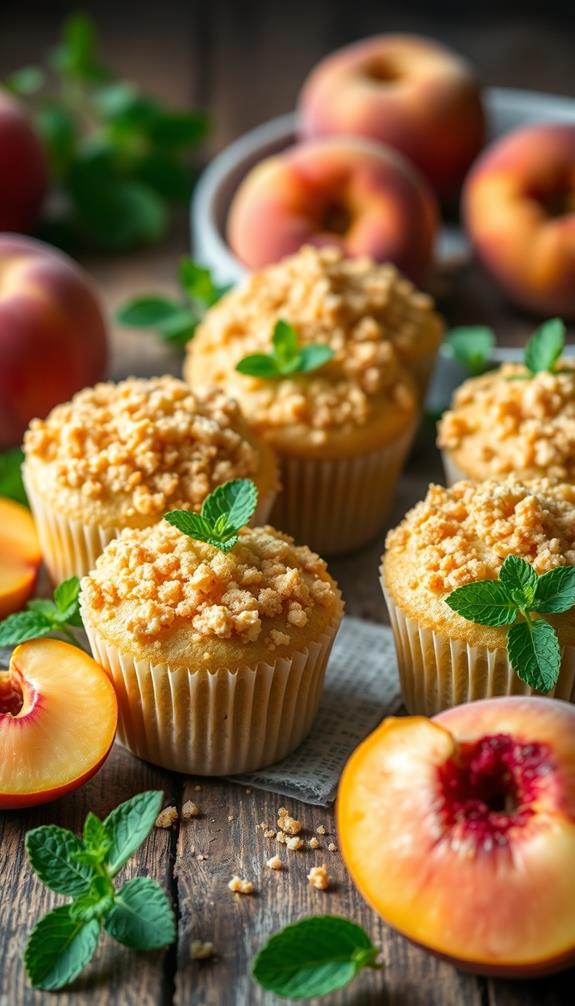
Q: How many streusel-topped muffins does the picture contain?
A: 6